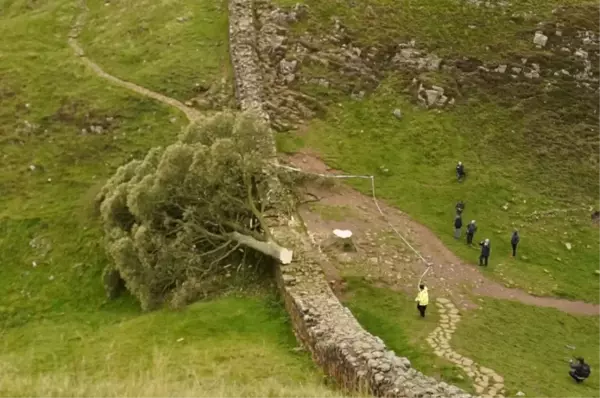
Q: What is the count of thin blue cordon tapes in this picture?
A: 1